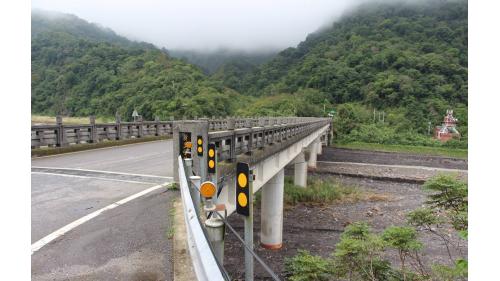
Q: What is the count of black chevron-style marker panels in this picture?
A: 3